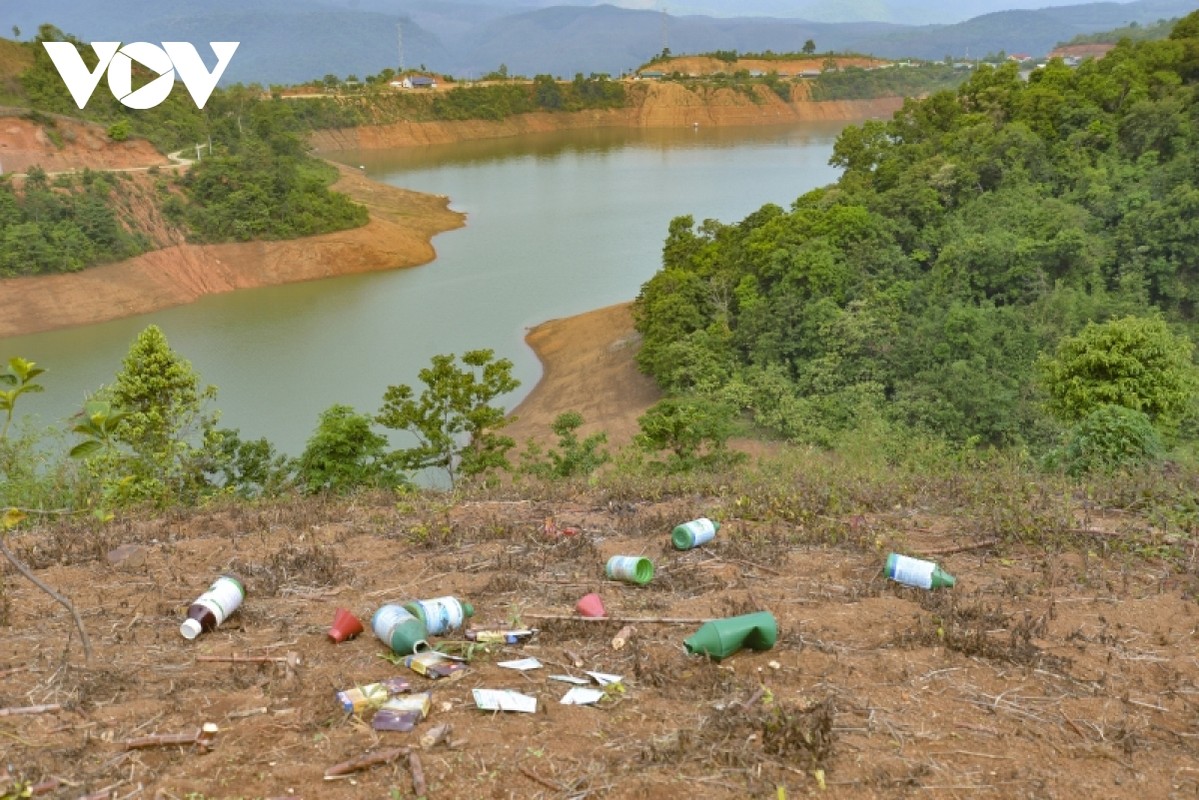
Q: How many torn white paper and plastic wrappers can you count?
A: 9